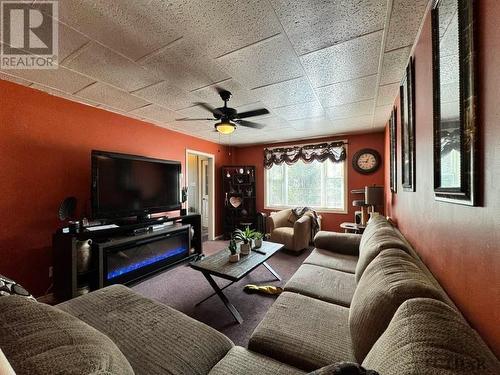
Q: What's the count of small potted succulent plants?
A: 3